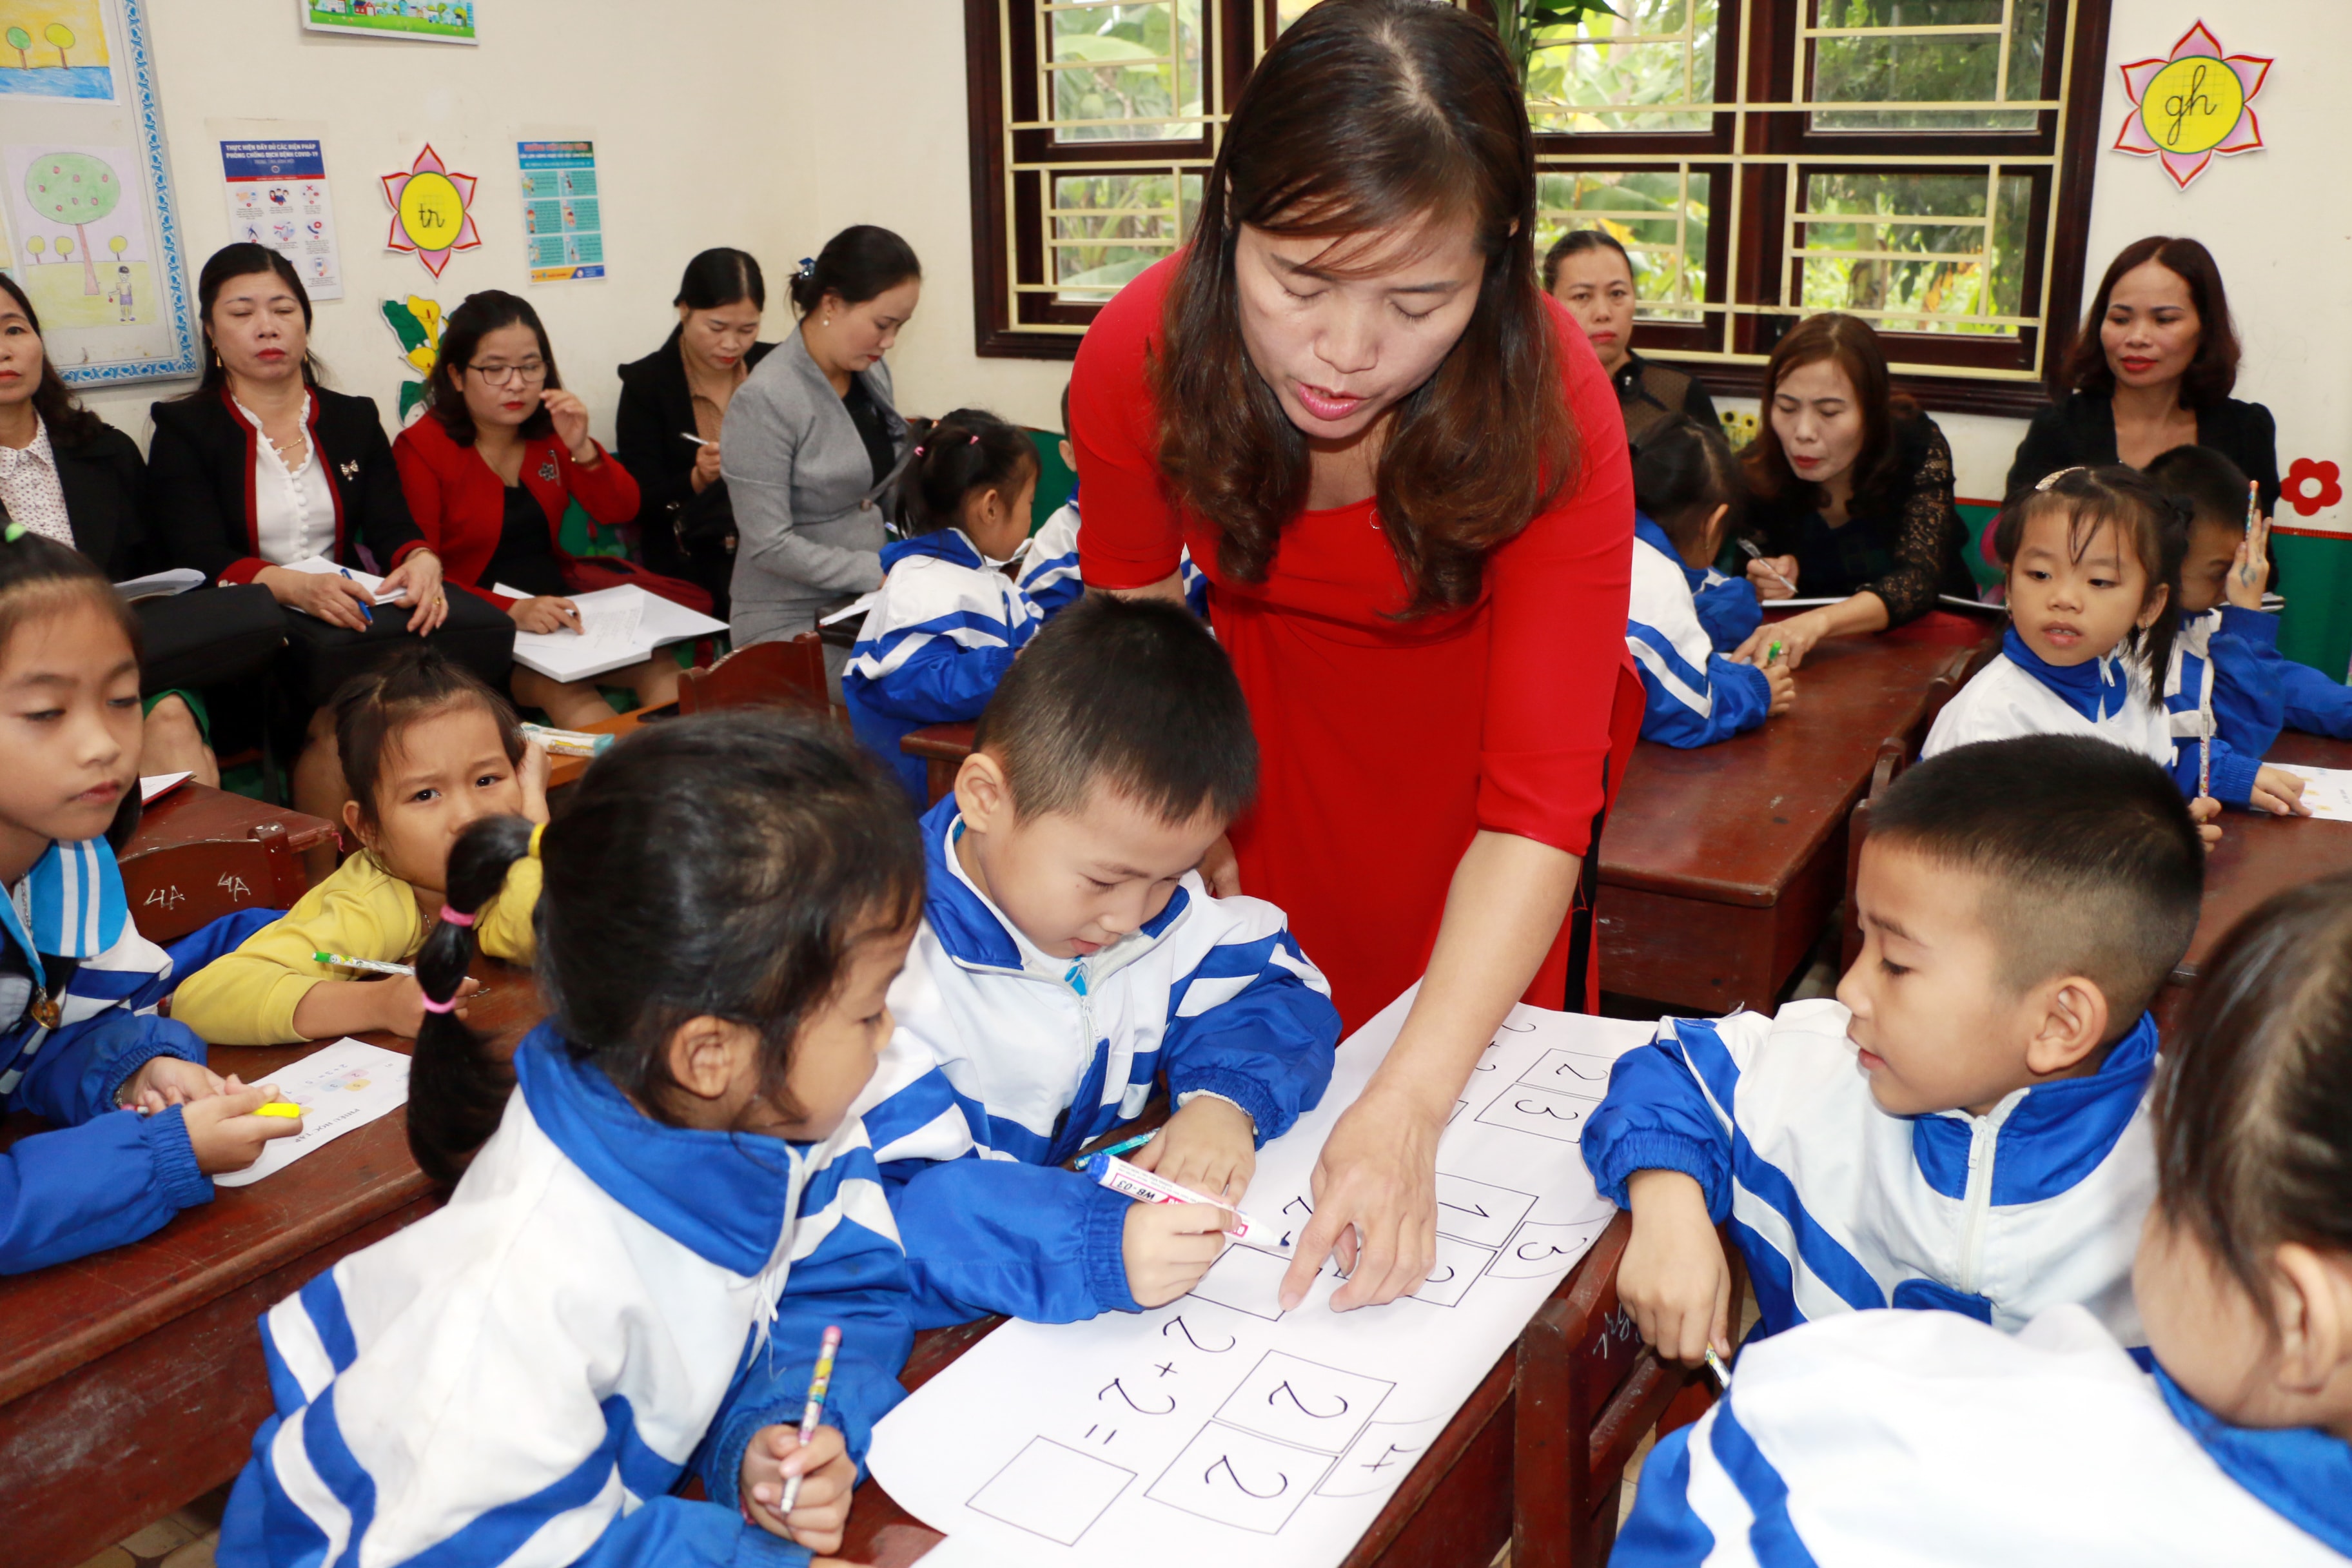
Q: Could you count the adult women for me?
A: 9